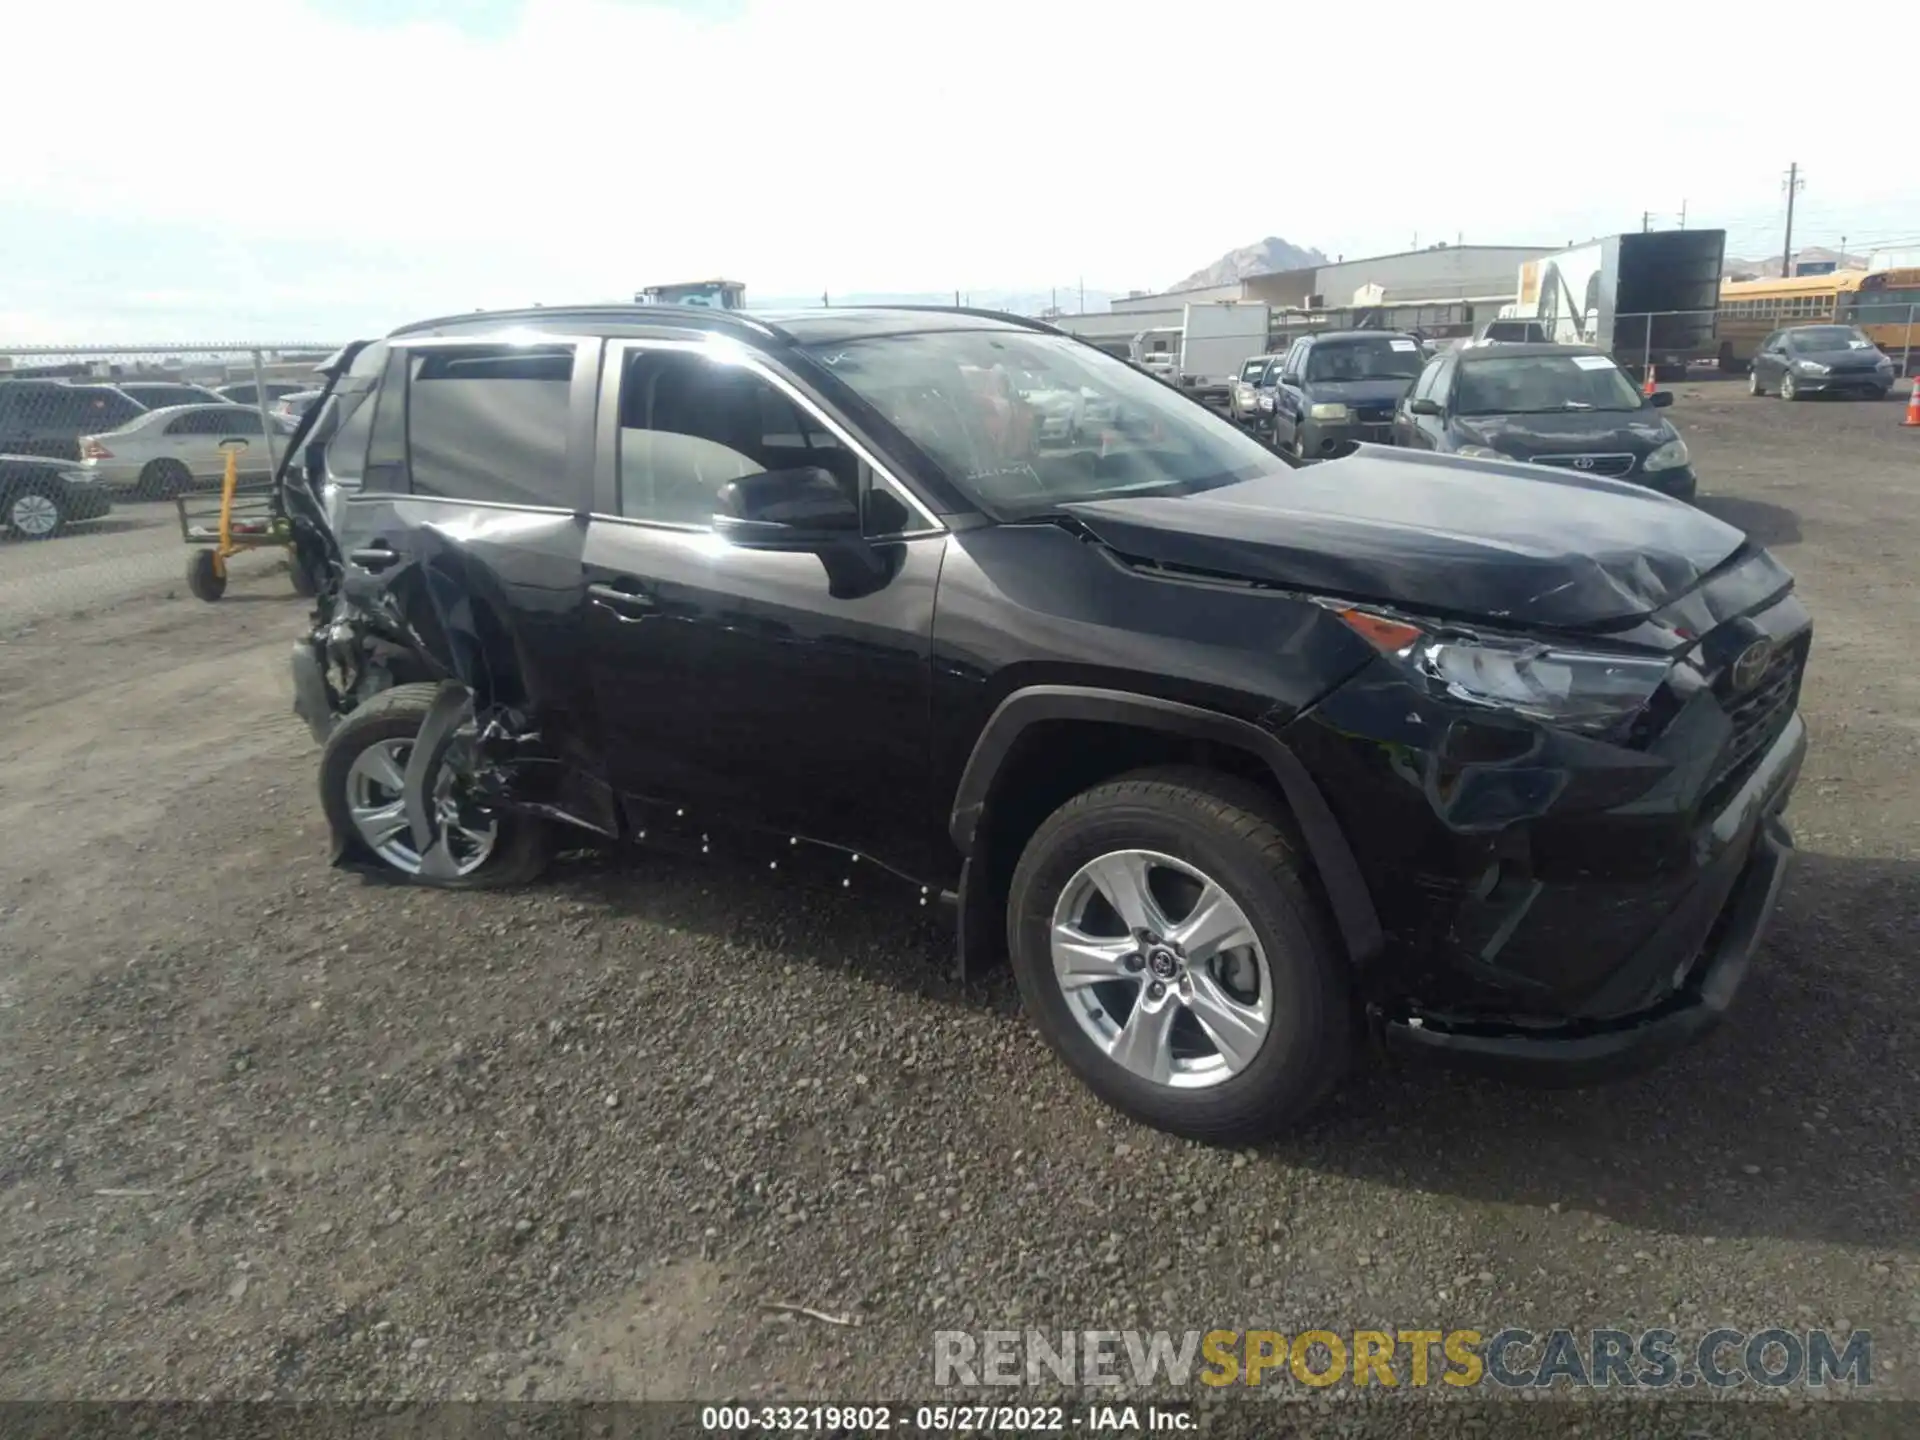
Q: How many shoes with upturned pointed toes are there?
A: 0